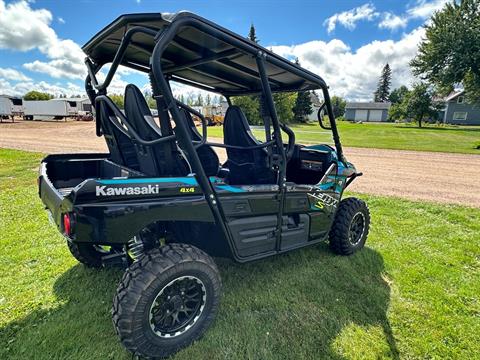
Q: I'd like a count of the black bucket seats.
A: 4